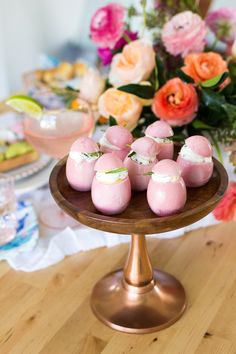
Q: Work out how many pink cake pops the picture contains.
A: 7